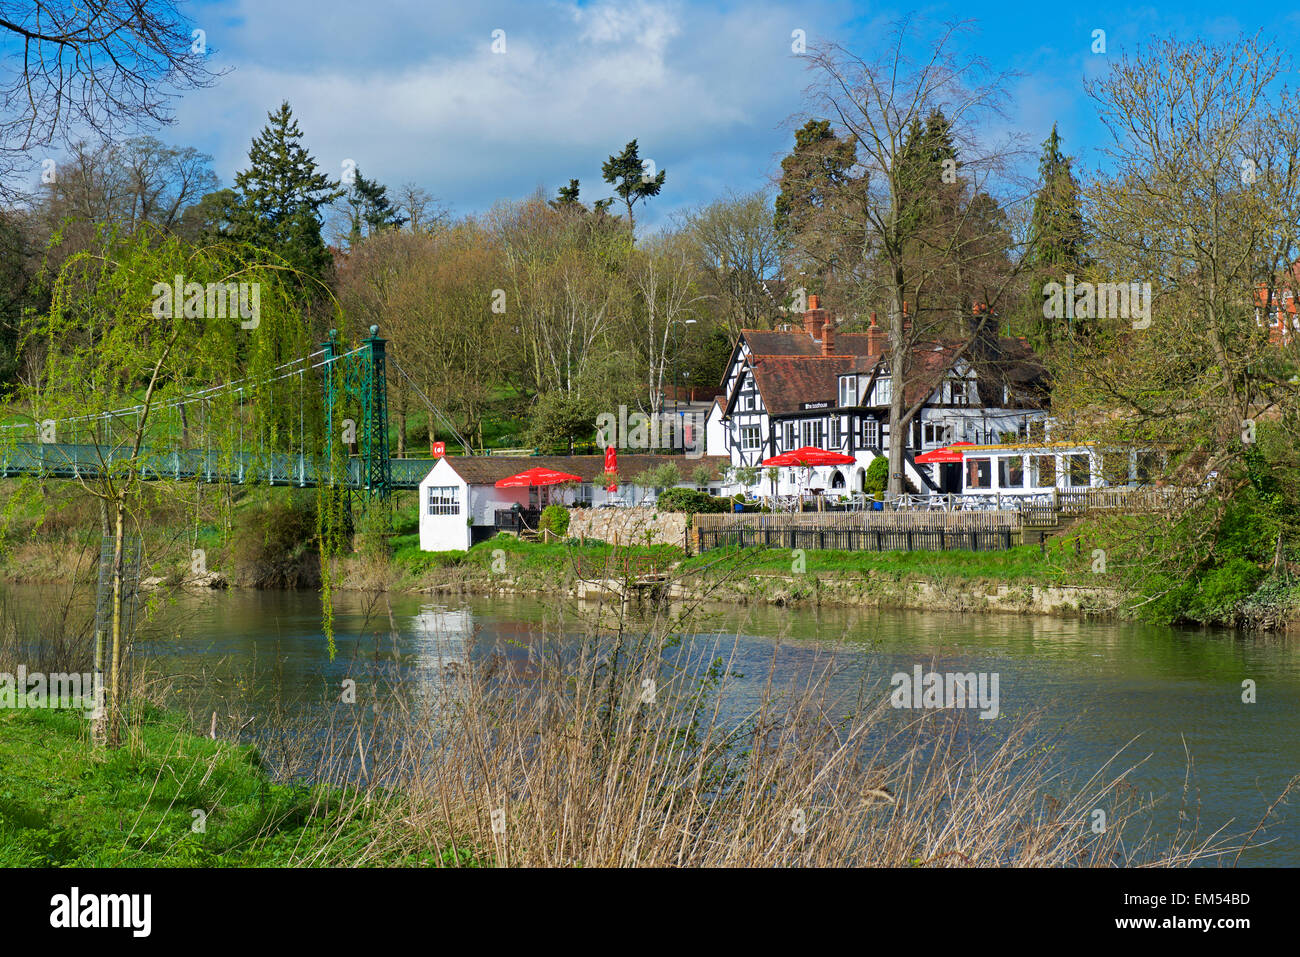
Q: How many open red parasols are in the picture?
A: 3